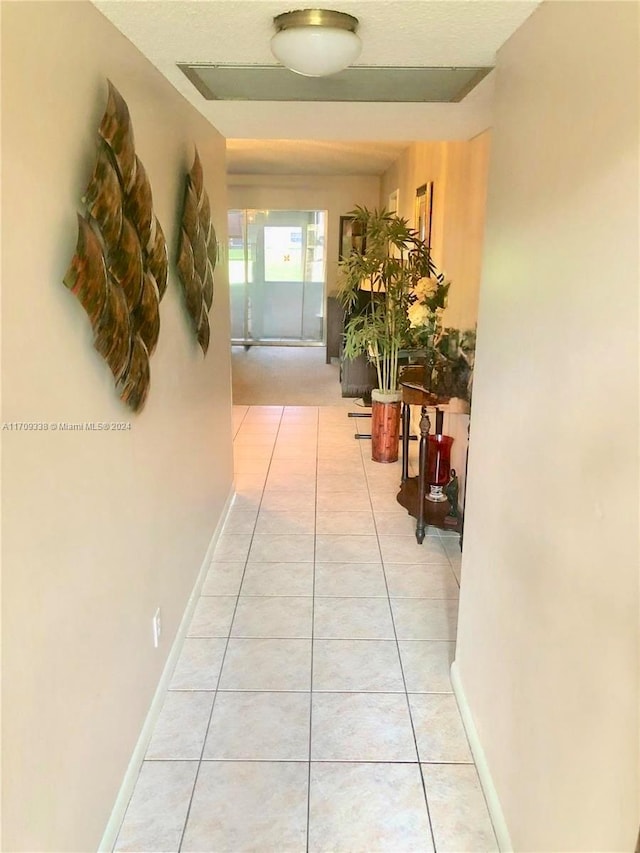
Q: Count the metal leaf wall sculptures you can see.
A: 2